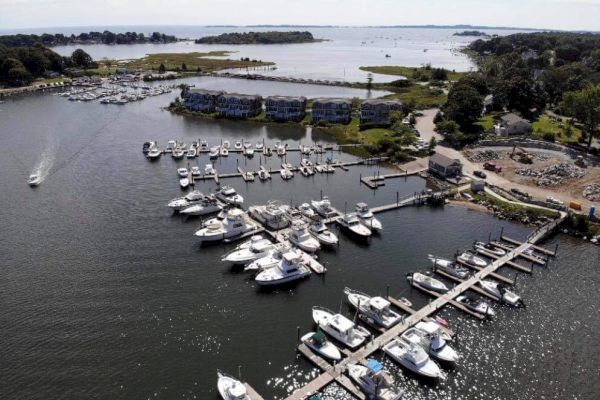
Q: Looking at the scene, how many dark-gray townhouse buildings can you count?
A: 5